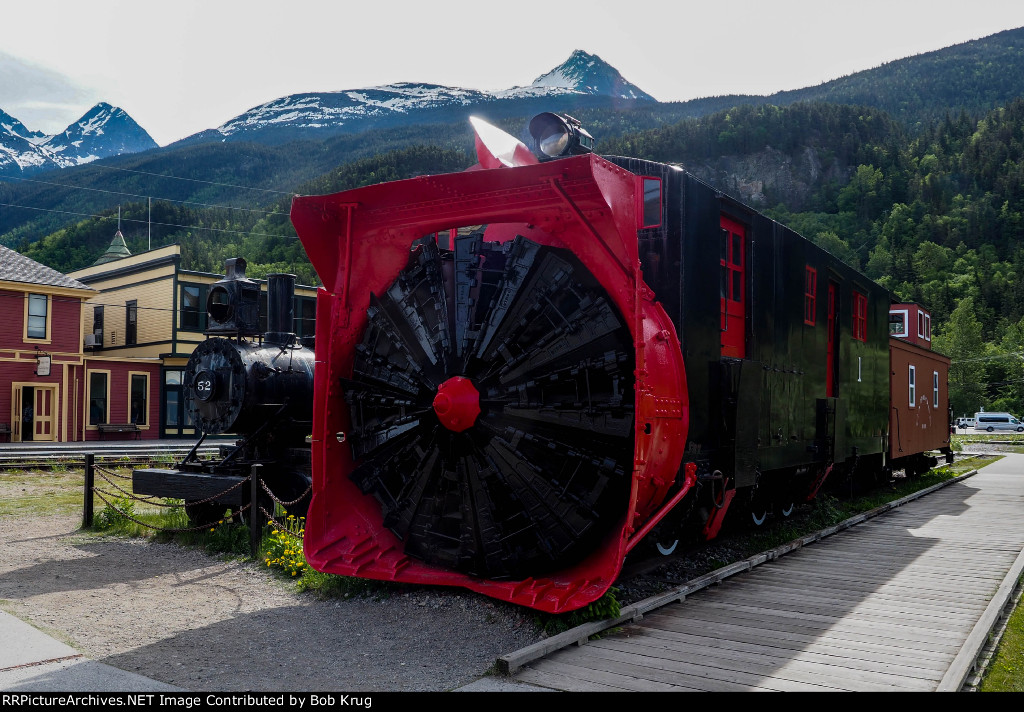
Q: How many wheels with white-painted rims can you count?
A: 3